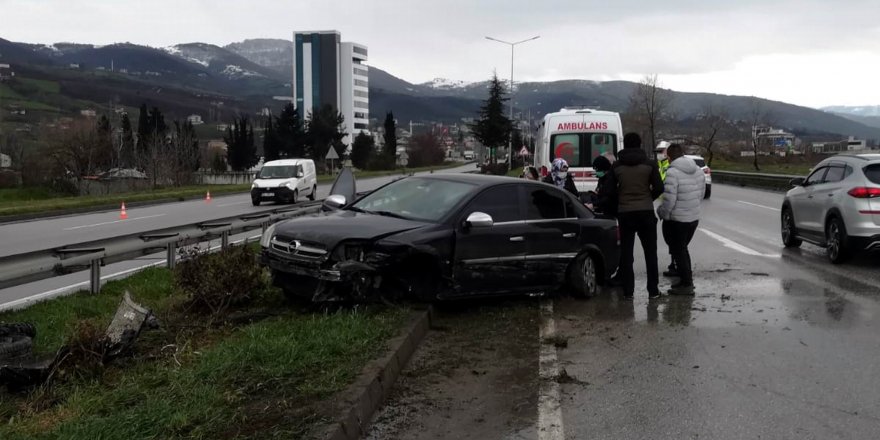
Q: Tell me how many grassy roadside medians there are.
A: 1